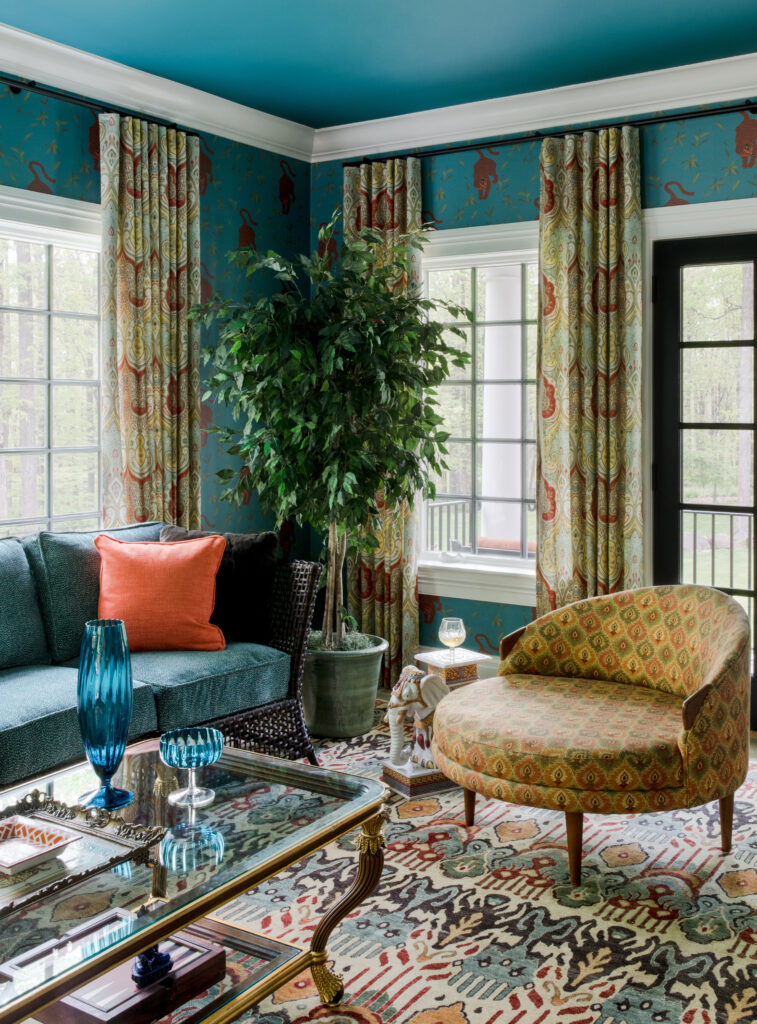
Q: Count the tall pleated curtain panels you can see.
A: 3